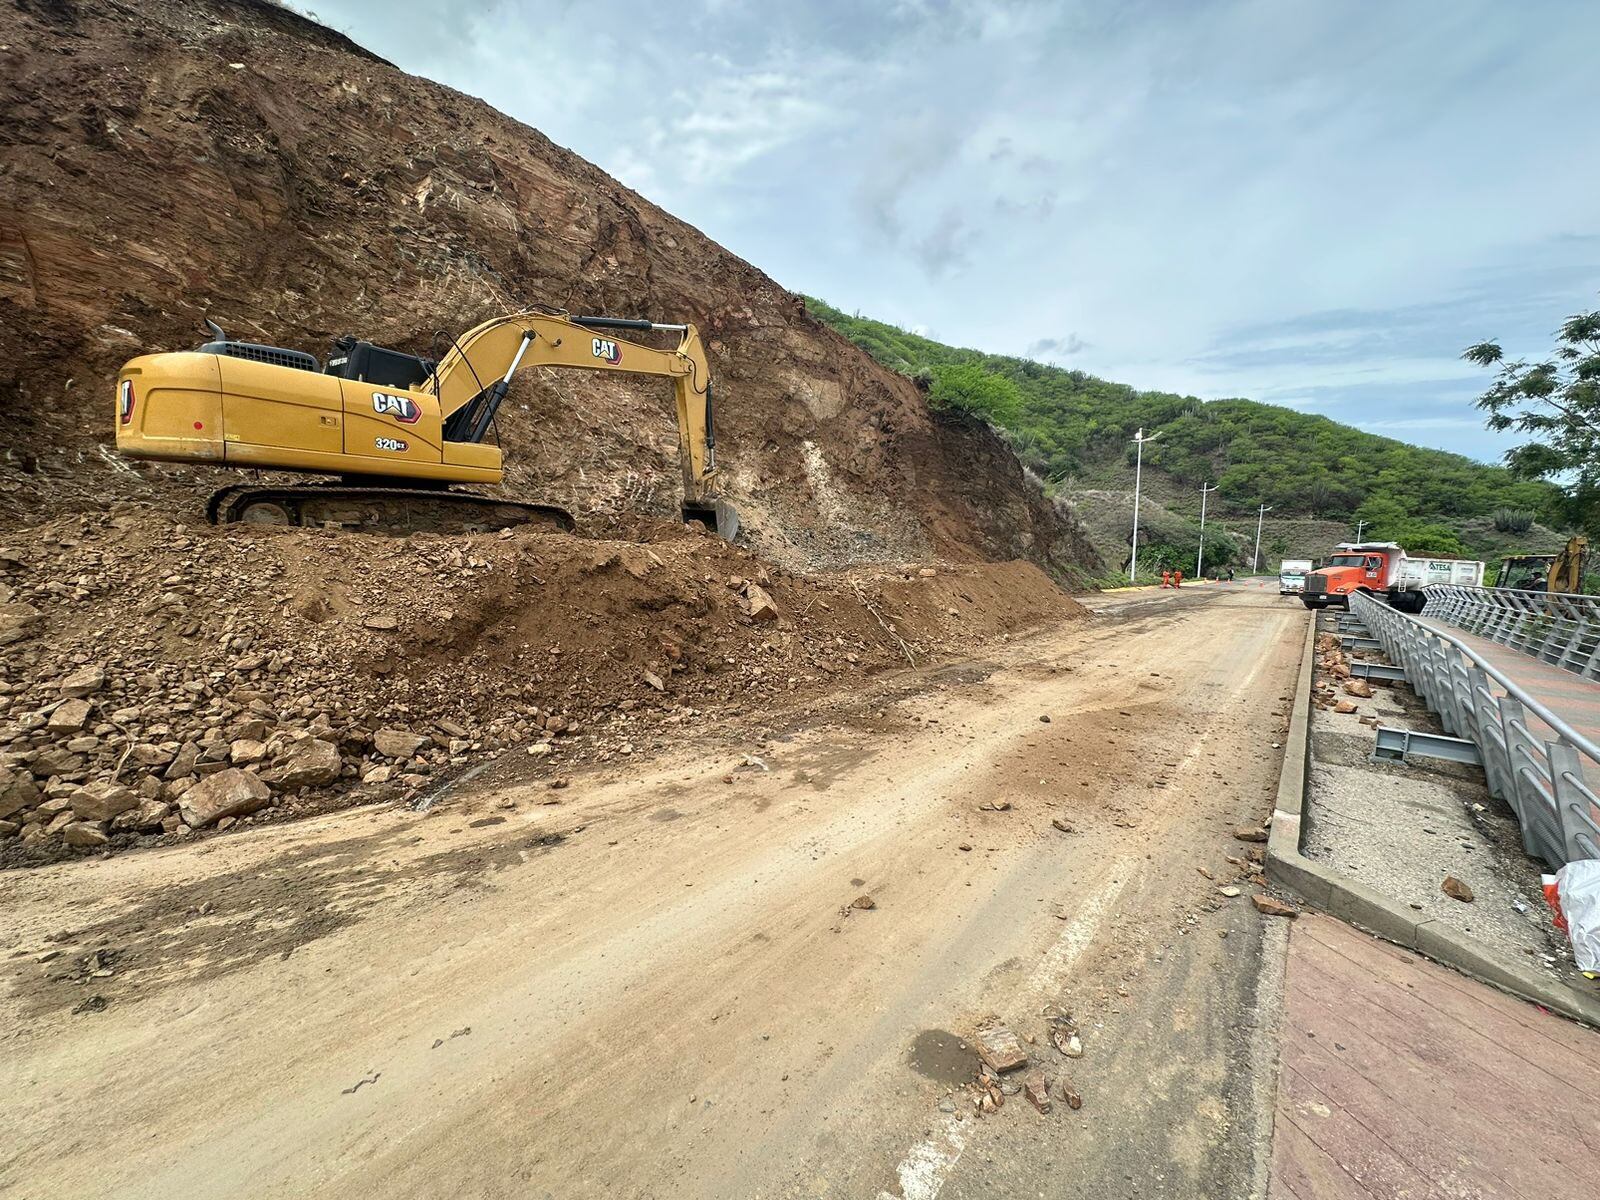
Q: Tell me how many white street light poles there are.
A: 4